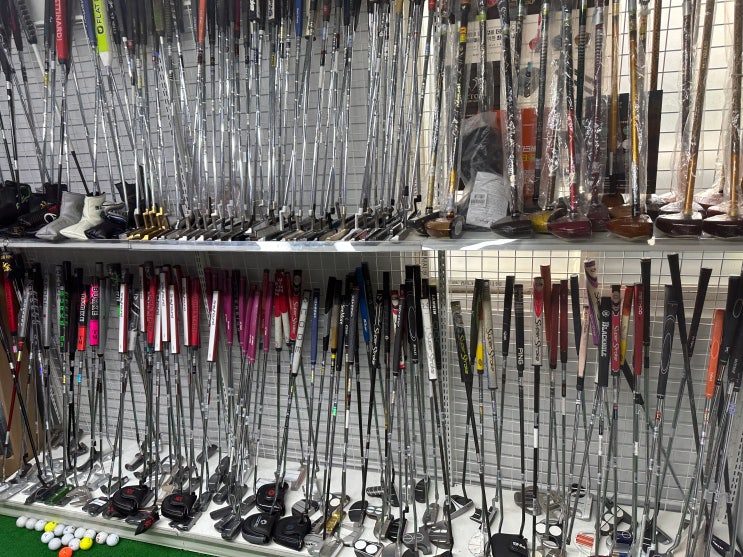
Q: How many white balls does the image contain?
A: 13